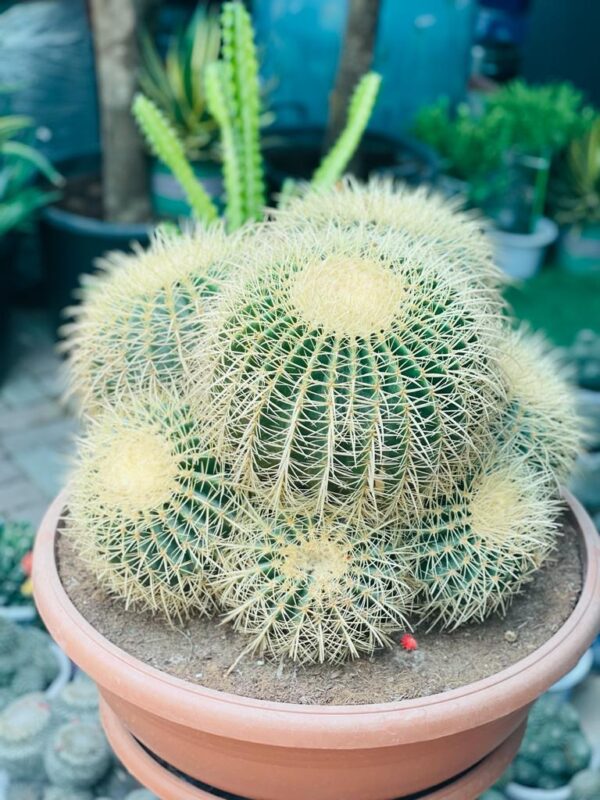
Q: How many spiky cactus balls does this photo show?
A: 7